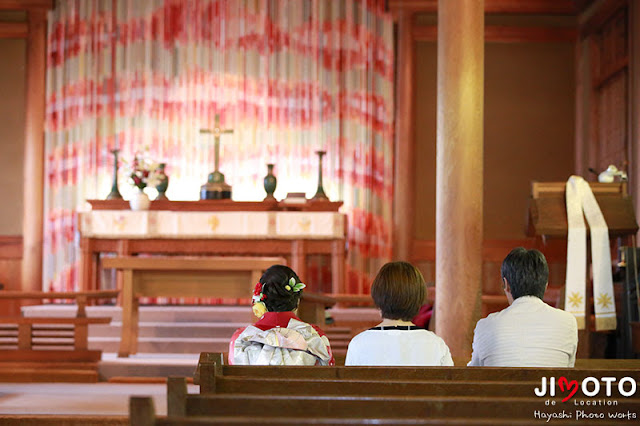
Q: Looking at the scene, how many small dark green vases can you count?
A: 2